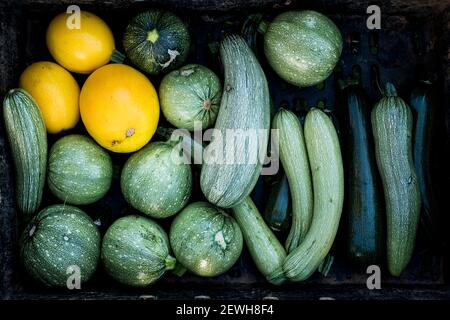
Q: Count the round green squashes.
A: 8